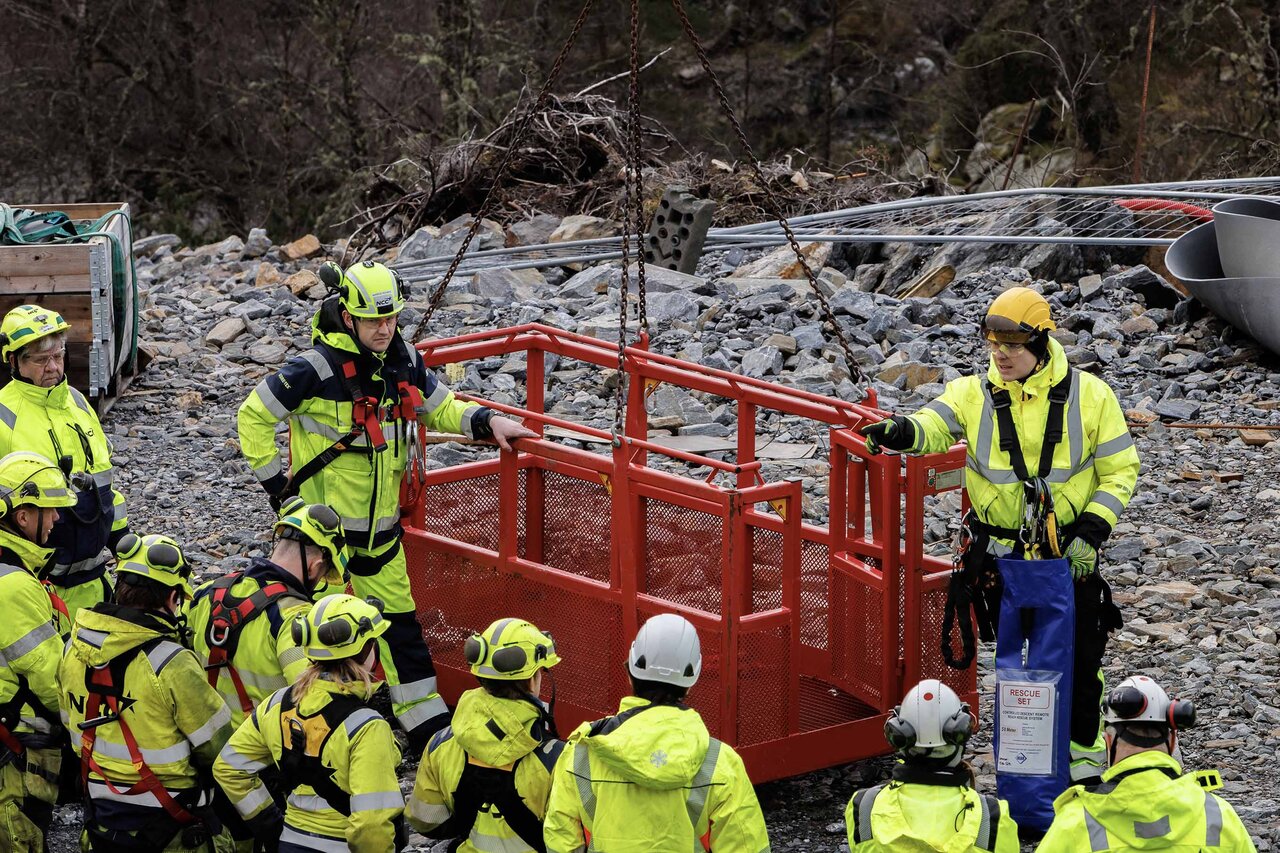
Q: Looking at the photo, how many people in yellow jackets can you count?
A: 11